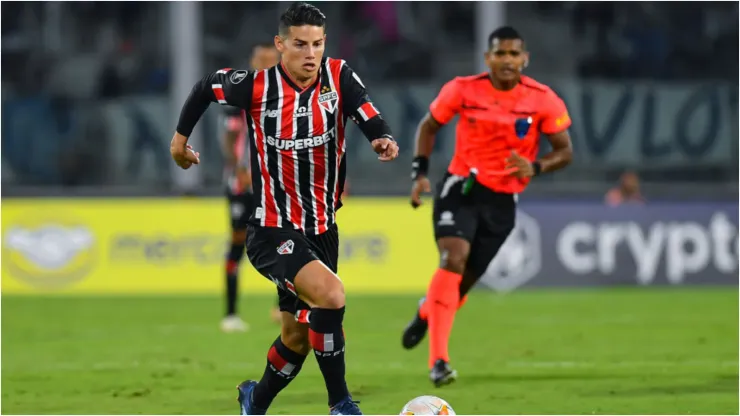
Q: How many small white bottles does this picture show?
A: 0